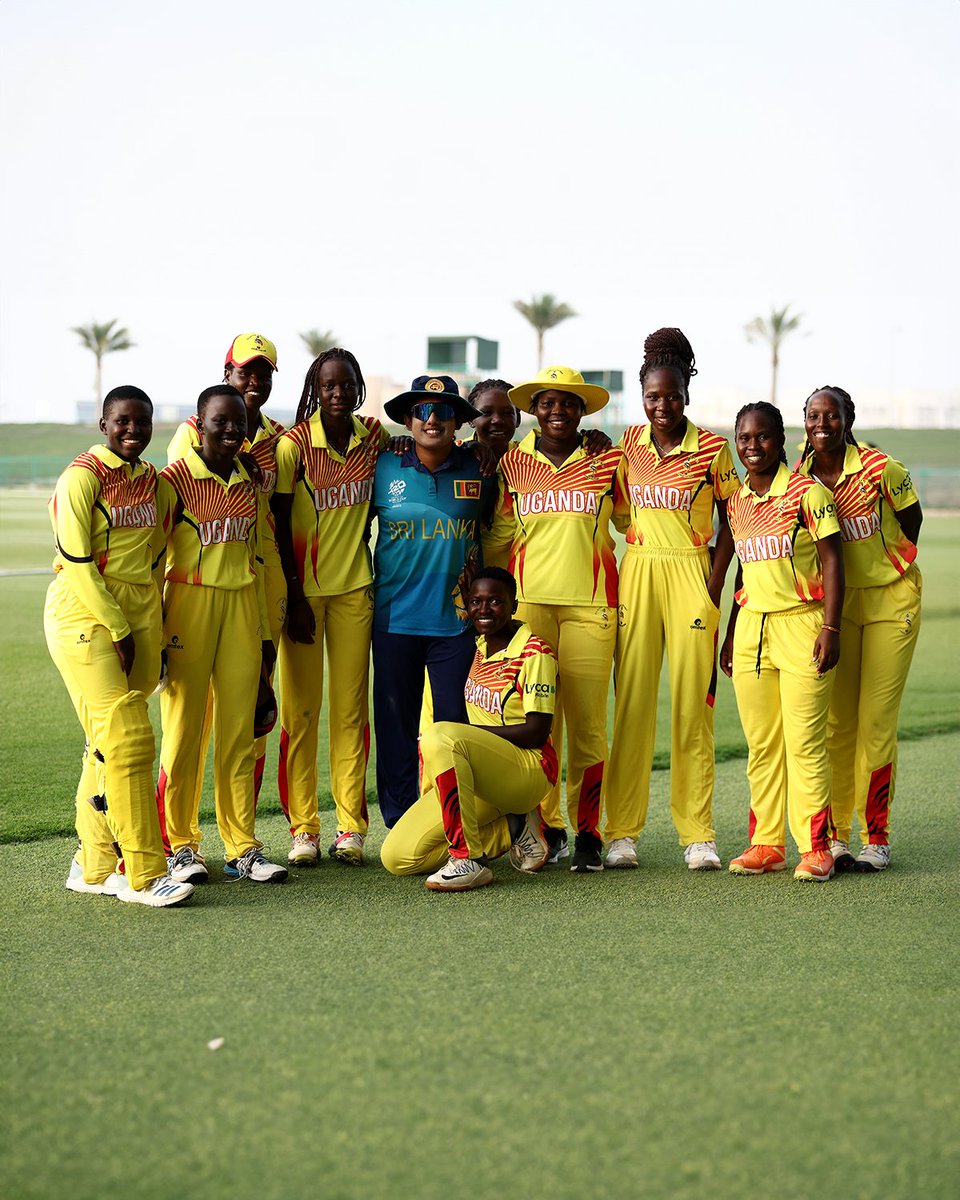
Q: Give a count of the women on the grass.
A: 11